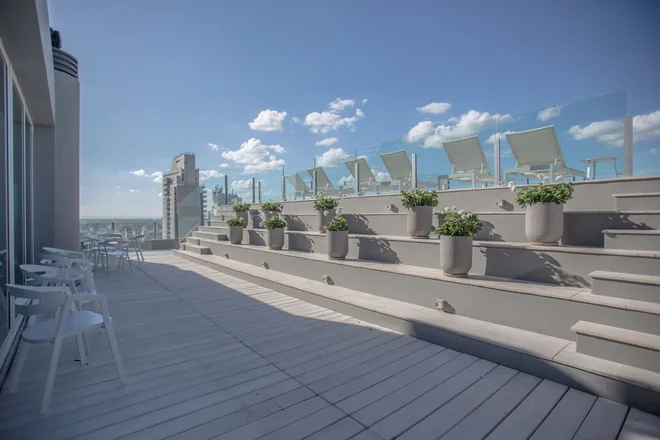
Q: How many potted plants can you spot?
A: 9